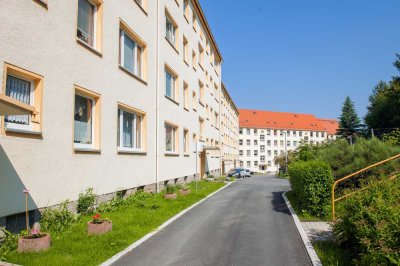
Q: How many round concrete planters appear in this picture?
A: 4